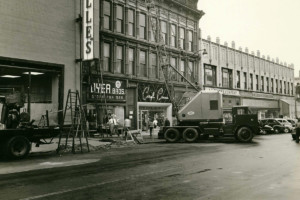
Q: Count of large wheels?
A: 4